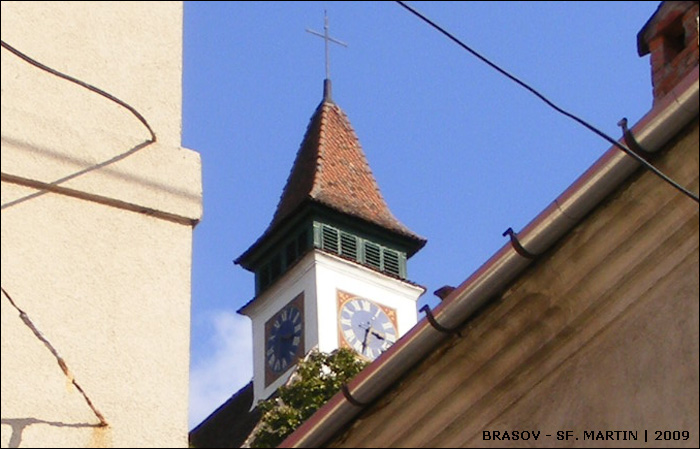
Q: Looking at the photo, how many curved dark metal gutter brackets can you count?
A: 4